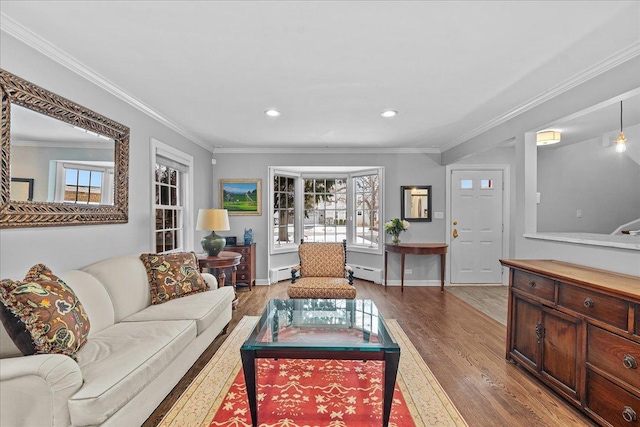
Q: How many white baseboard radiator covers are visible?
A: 2